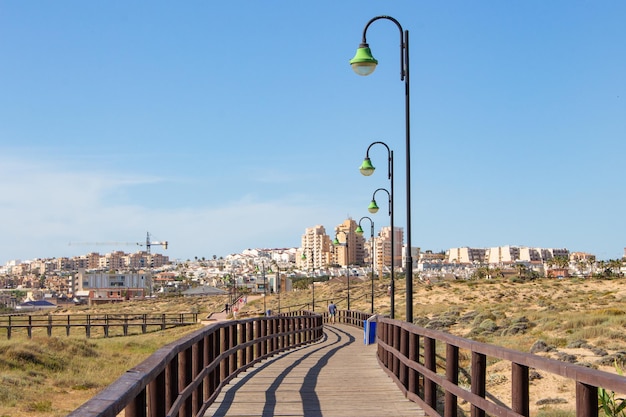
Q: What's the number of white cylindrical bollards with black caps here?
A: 0